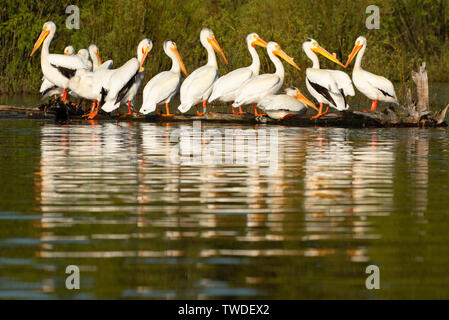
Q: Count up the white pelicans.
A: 12